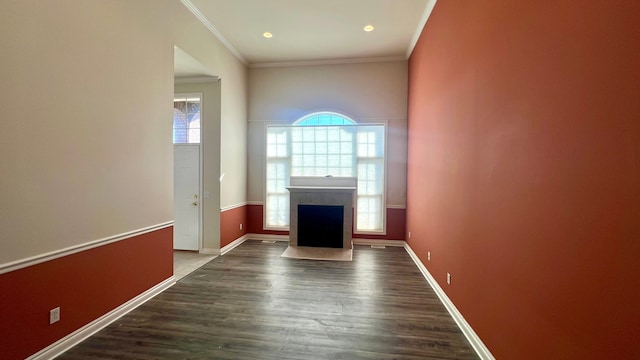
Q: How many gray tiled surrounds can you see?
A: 1